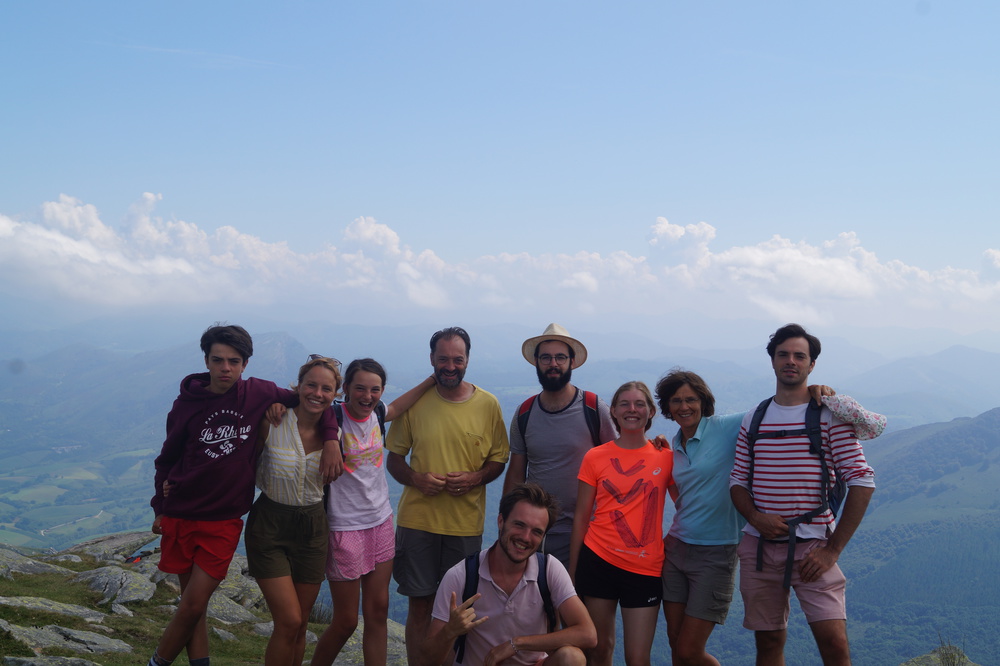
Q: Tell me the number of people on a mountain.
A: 9